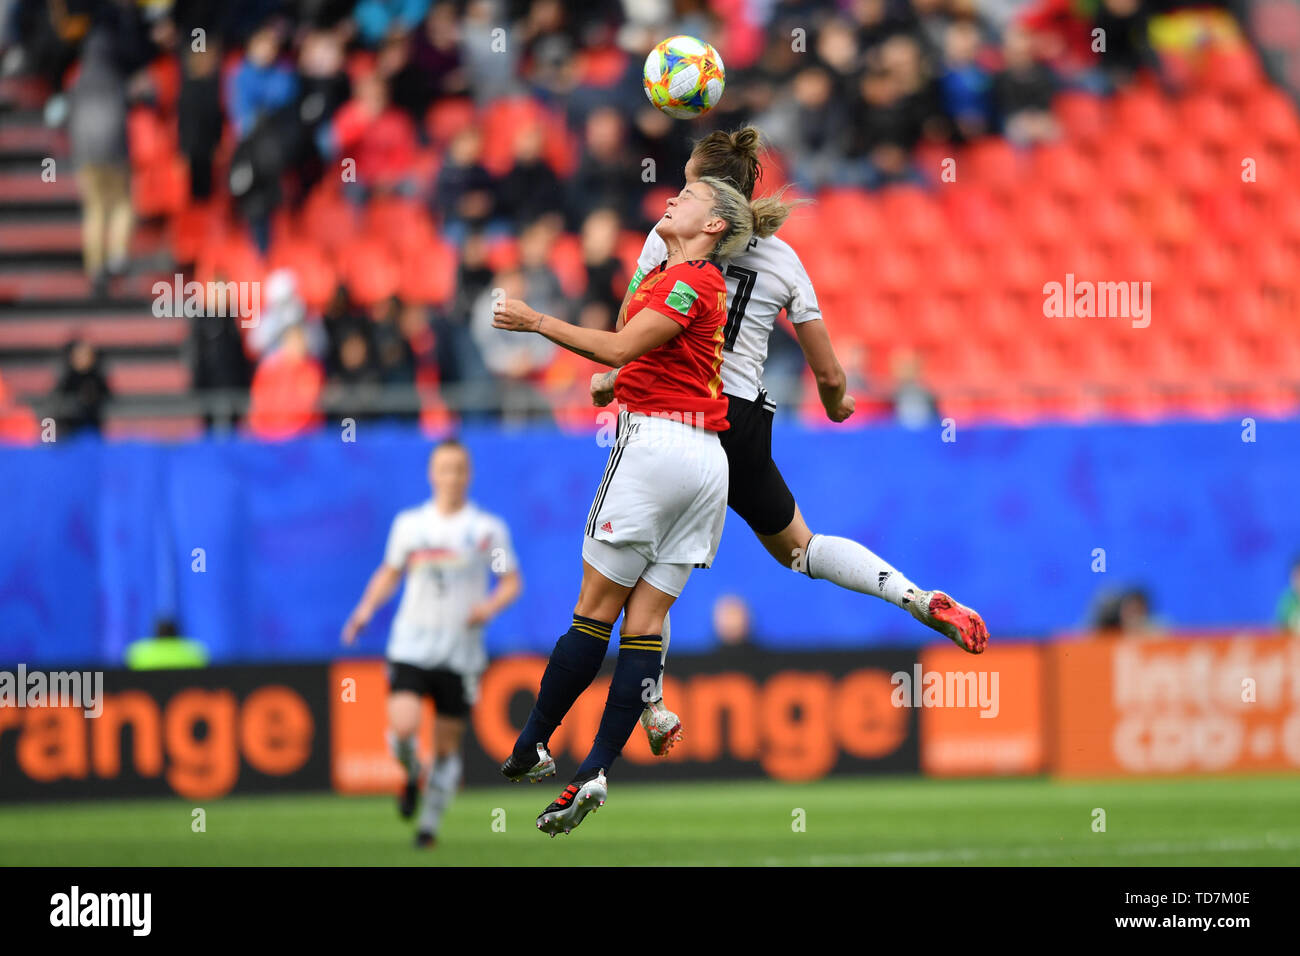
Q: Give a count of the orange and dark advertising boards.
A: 2